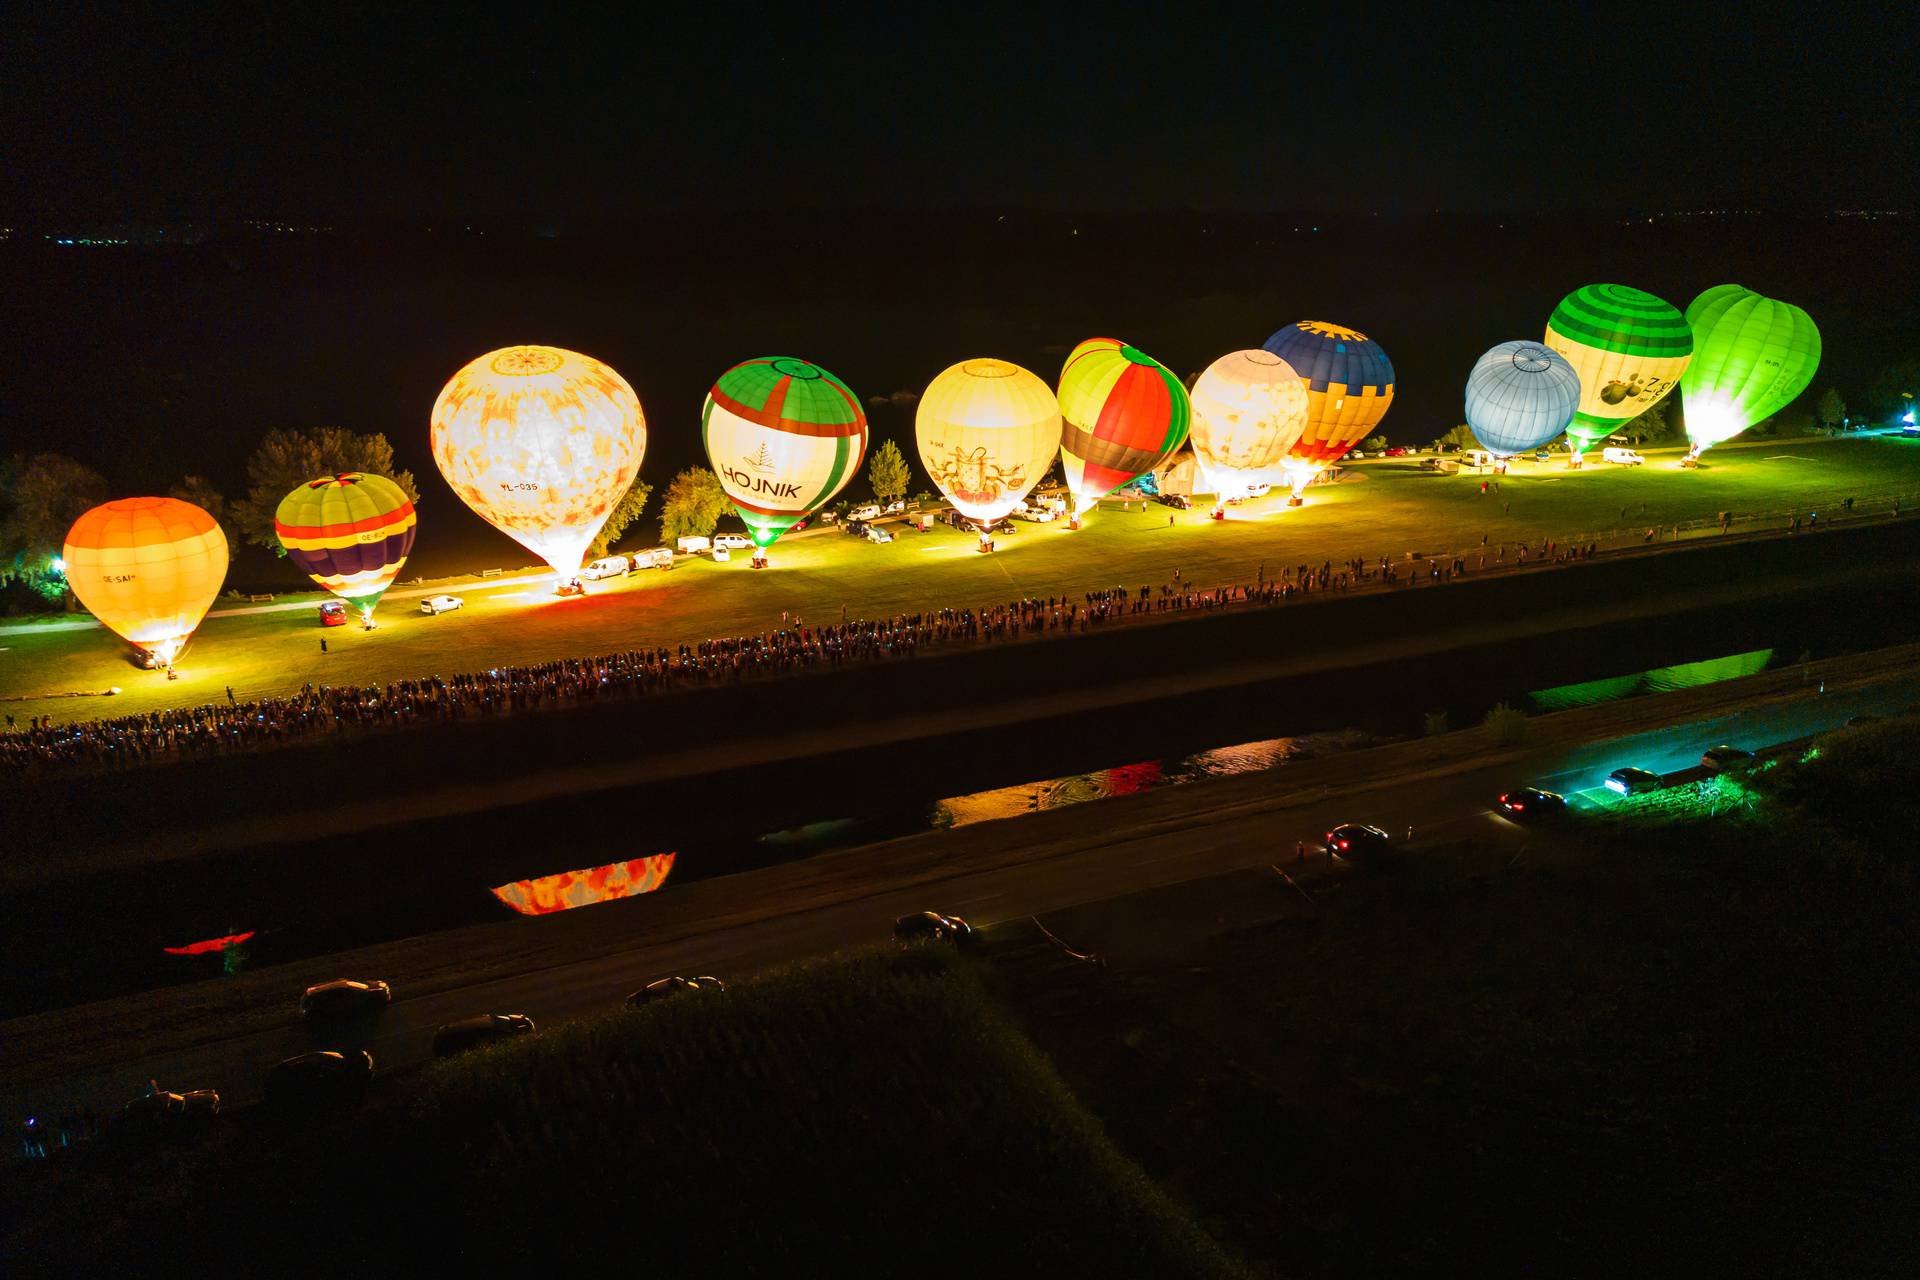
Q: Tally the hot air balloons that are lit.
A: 11